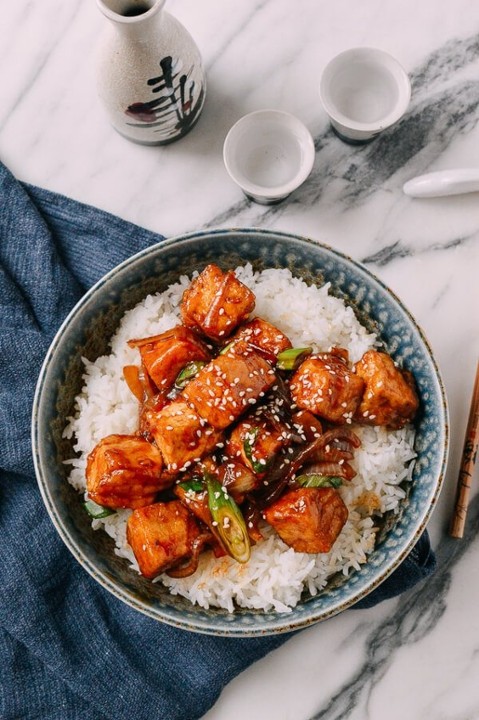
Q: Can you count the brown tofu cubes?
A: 11